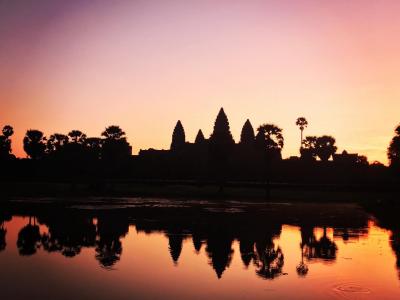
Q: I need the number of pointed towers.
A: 4